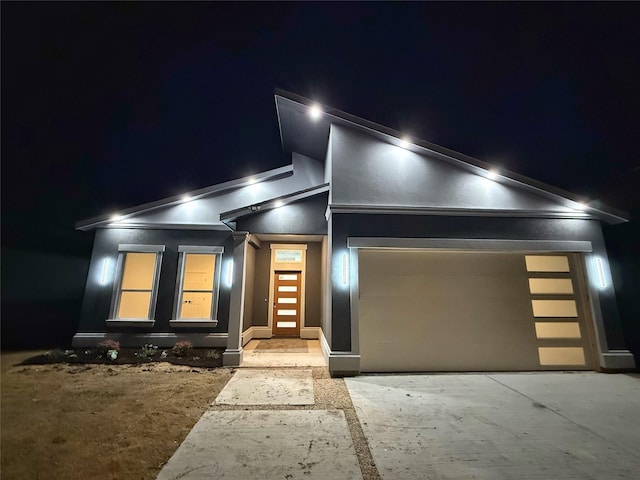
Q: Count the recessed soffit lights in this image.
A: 8